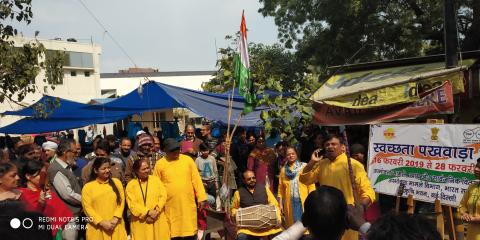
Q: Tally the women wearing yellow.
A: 3